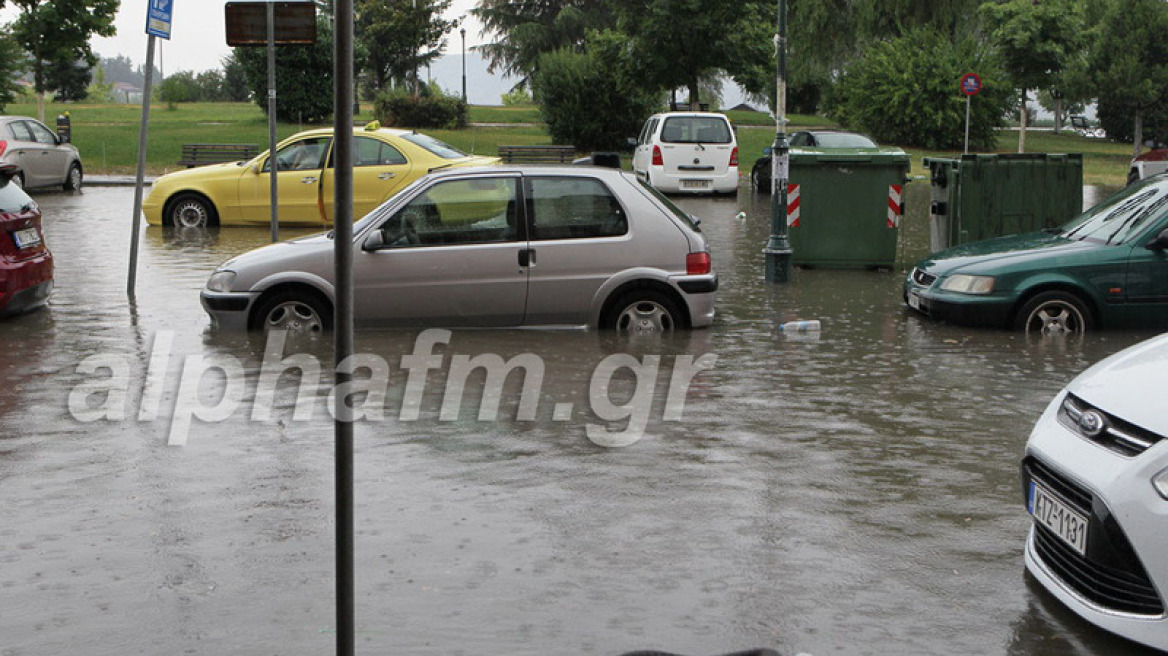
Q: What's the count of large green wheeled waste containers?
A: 2